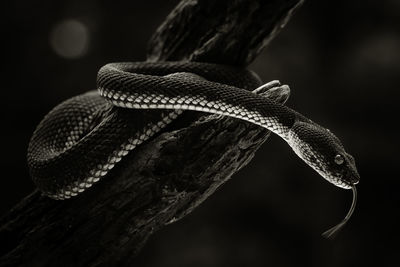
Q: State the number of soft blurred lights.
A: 1